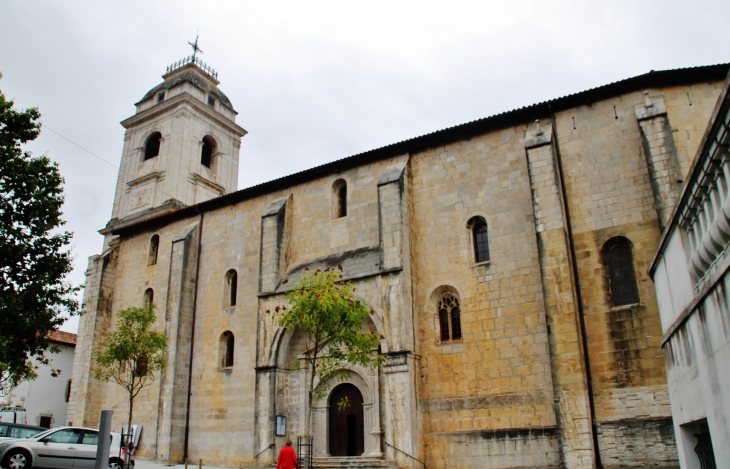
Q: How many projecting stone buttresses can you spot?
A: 6